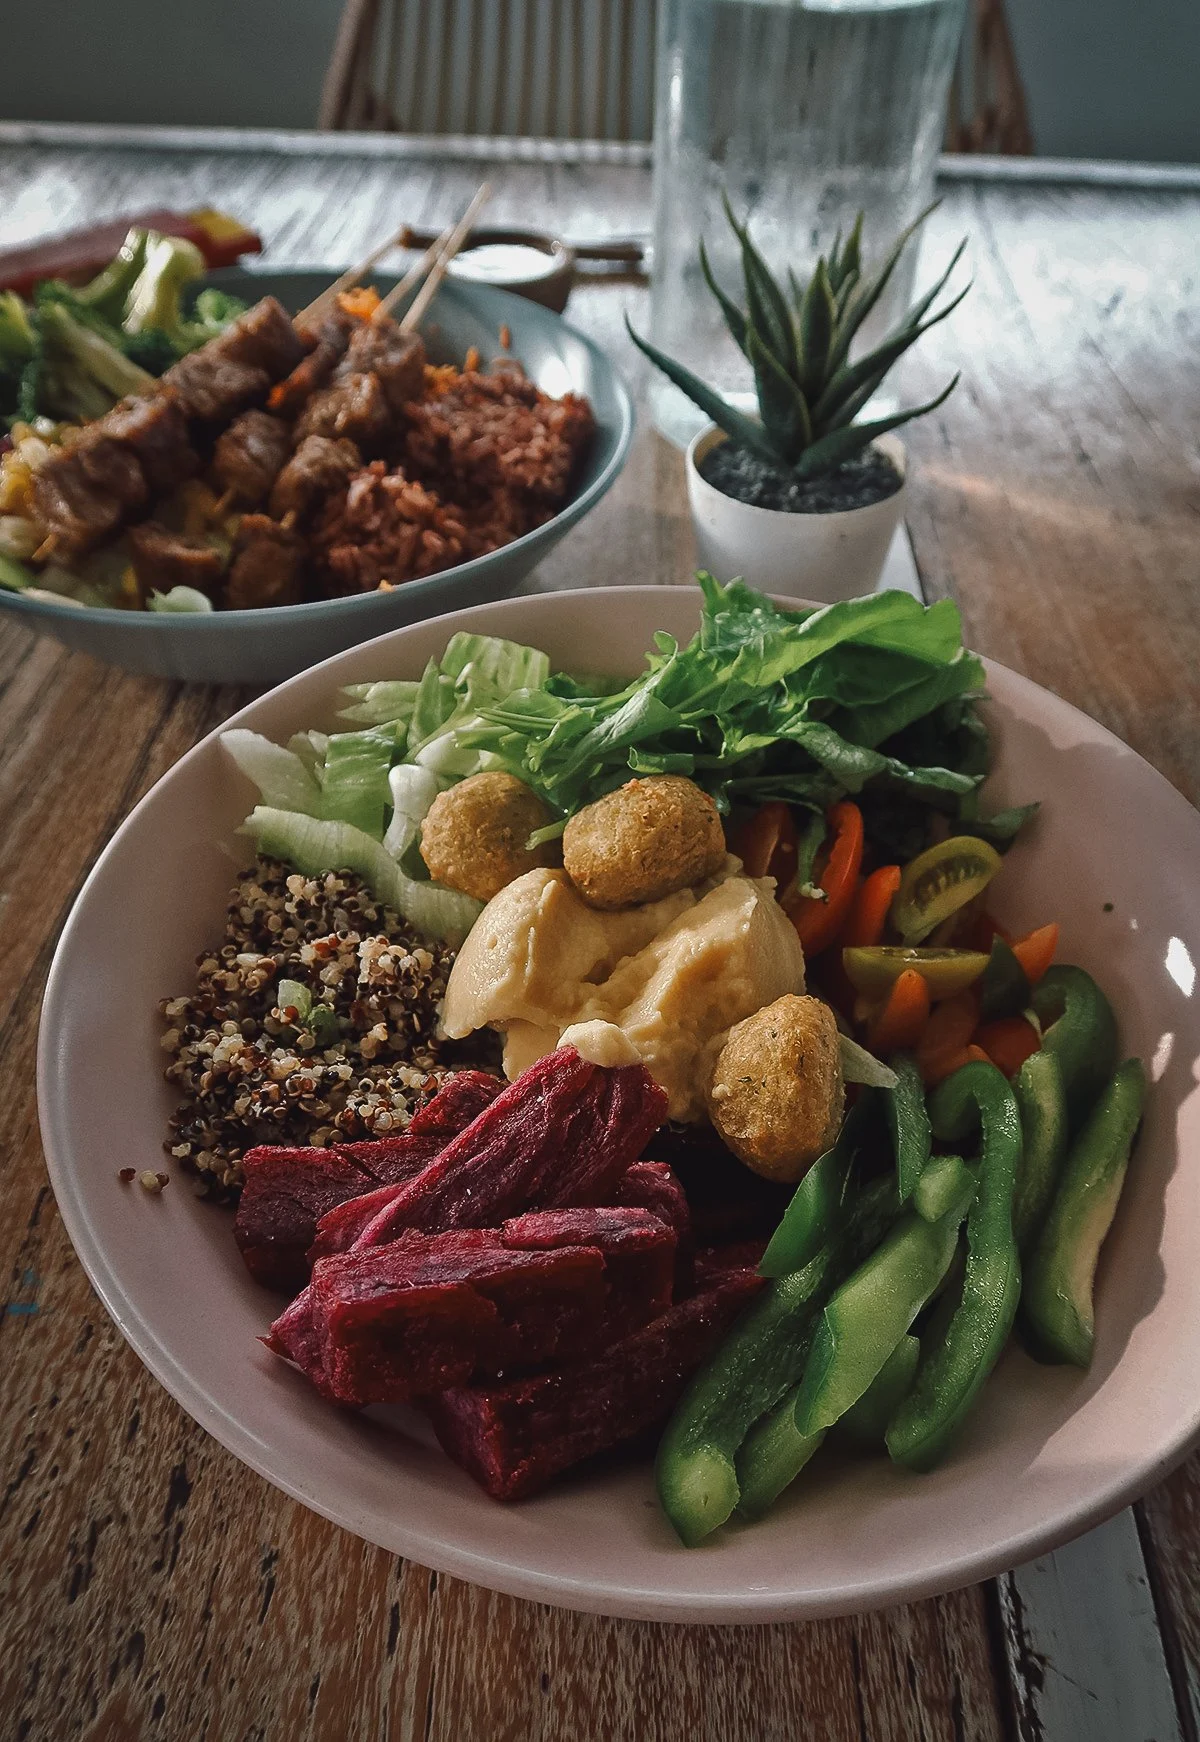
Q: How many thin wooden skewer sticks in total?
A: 3